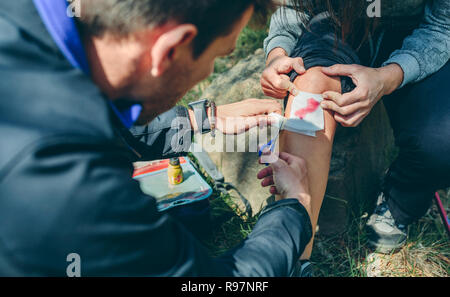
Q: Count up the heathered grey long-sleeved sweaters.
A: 1